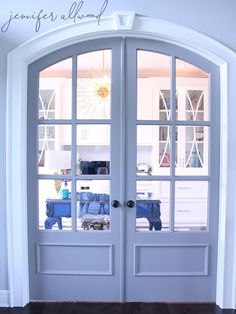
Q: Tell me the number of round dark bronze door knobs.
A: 2